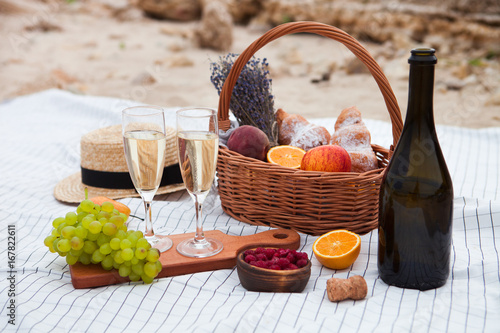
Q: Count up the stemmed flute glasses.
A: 2